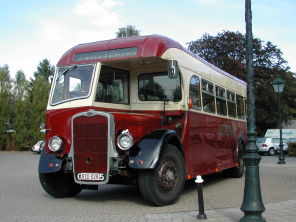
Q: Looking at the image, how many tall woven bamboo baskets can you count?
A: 0